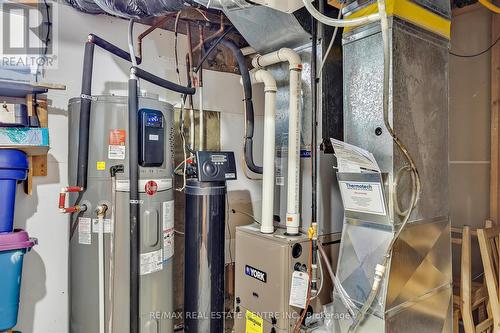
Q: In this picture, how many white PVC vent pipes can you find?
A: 2